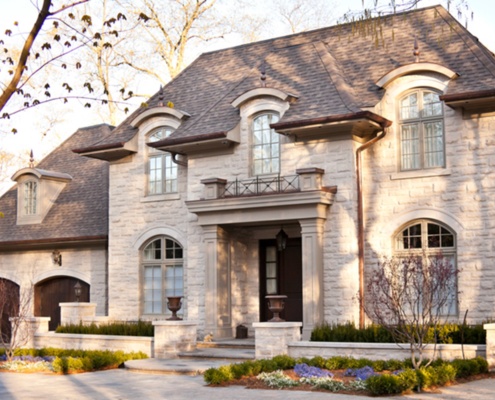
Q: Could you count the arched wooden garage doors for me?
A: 2